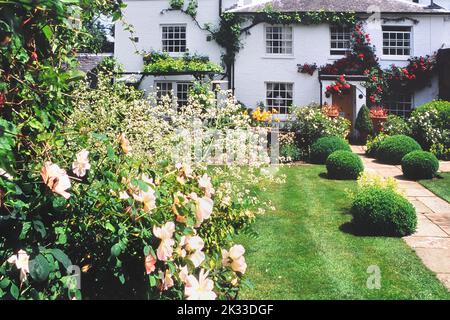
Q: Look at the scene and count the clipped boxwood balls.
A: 5